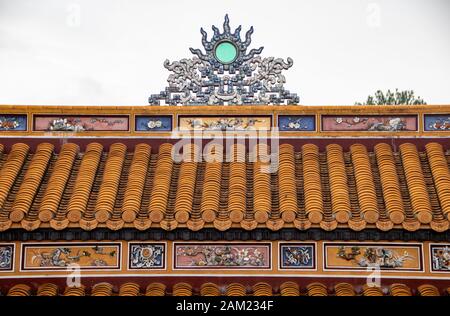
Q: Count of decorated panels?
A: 14